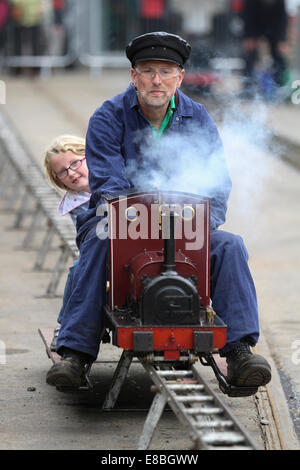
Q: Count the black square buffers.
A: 2